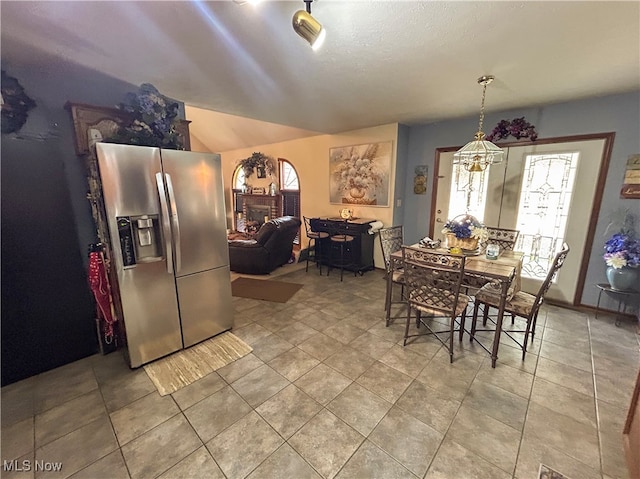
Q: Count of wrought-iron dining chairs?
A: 4